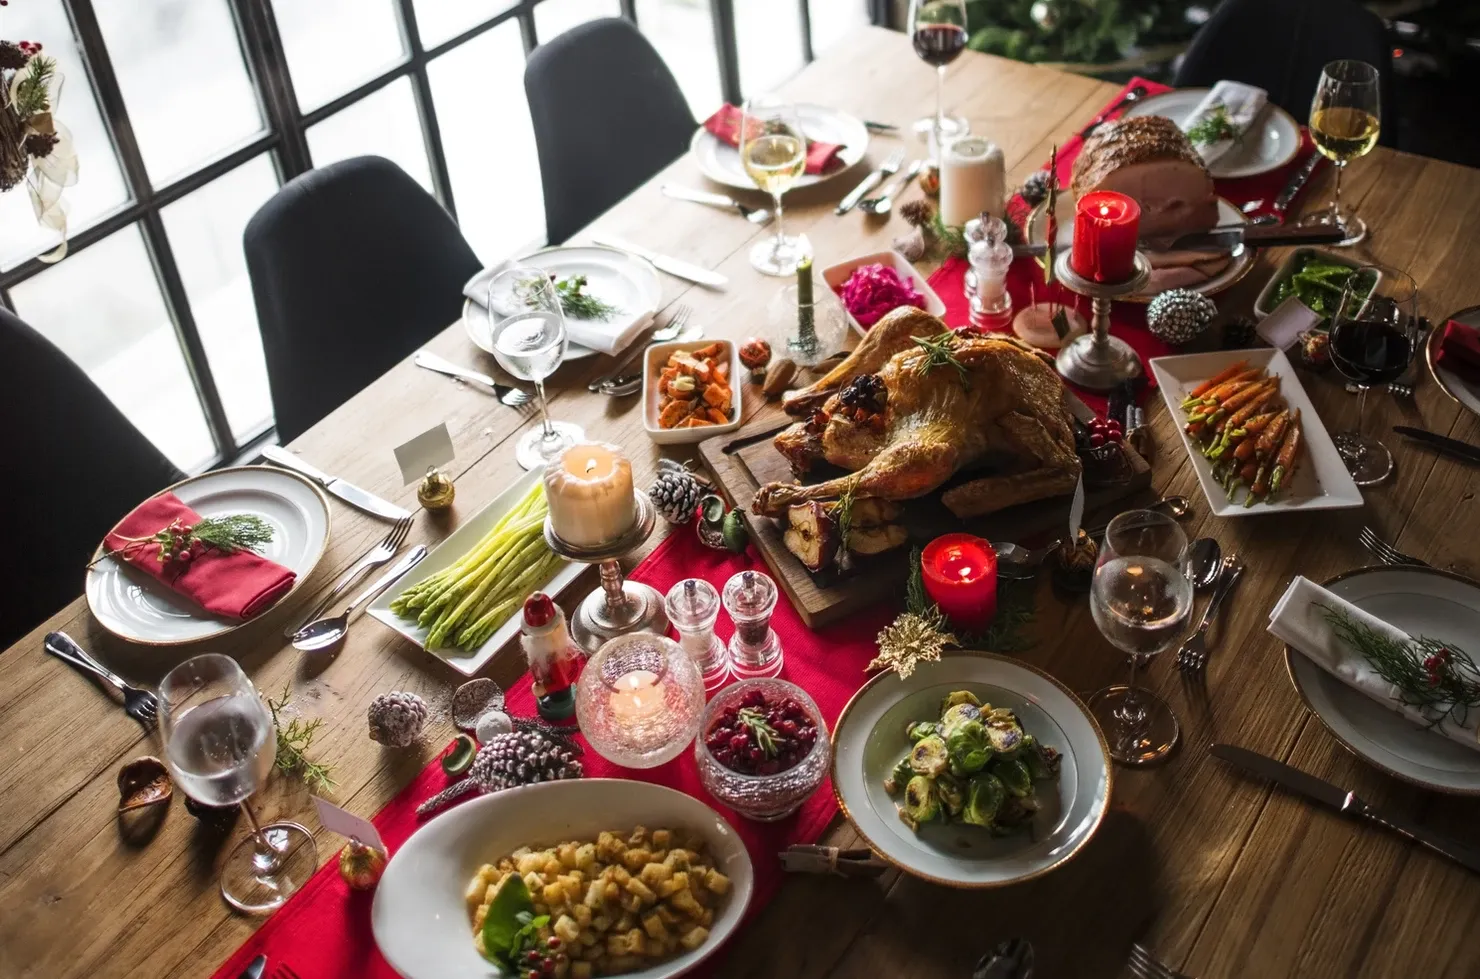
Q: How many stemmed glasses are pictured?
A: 7